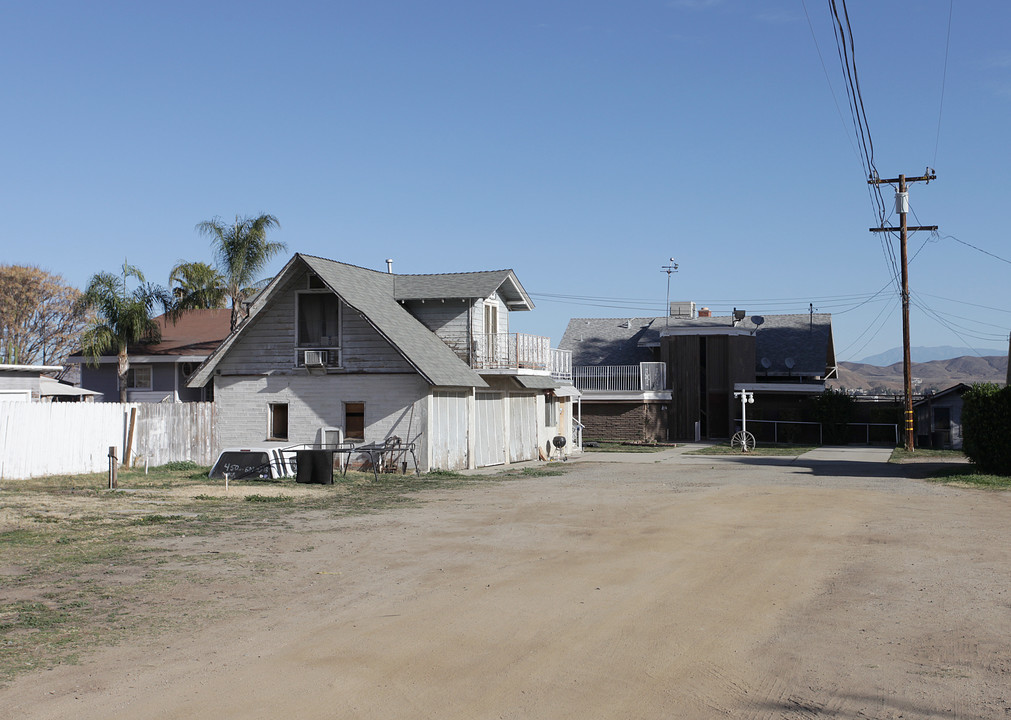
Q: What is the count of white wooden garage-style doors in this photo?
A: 3